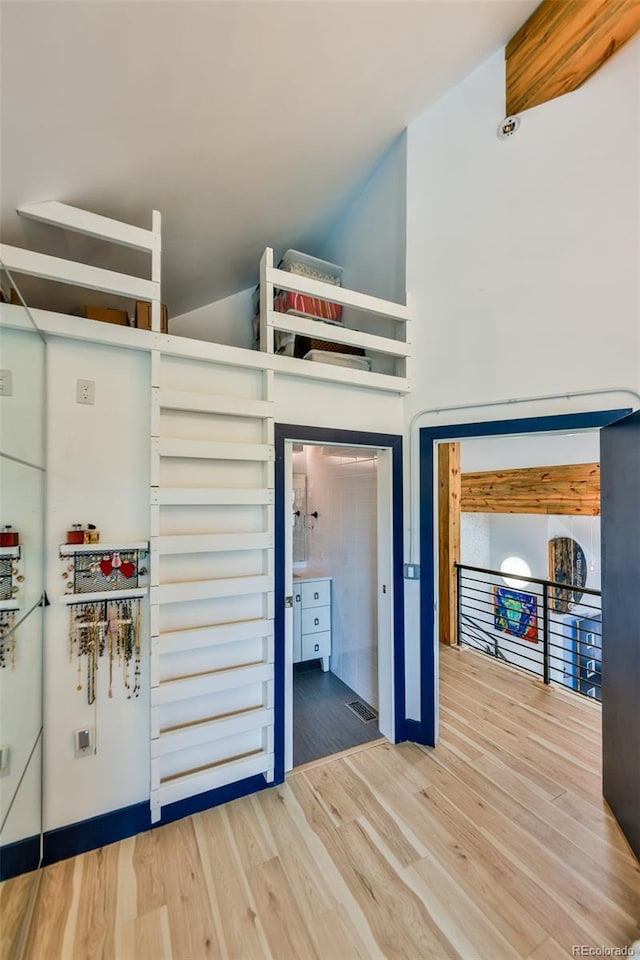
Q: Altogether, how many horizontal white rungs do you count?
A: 9